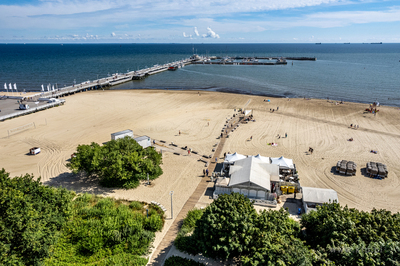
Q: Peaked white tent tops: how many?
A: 3